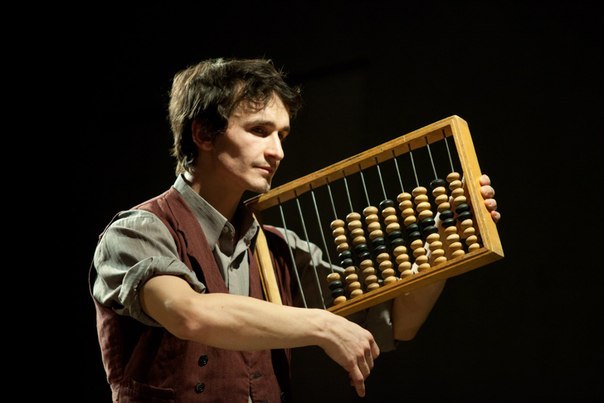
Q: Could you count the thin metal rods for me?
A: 11